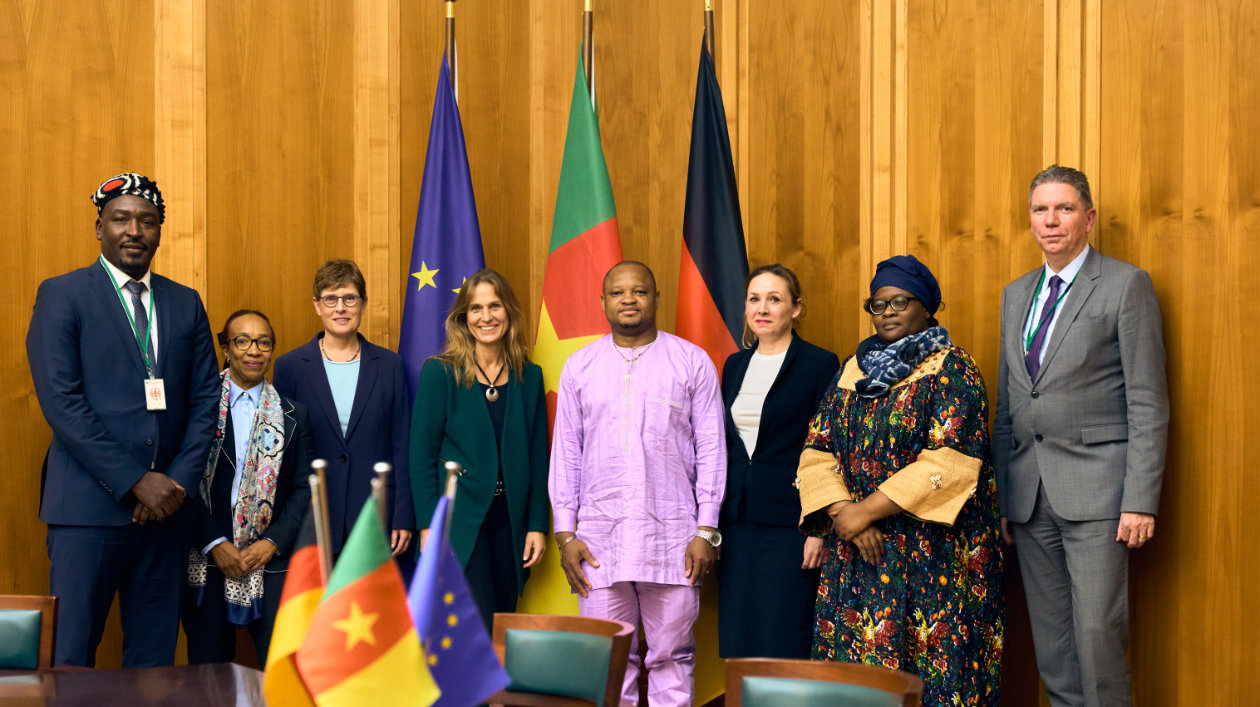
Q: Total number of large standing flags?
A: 3